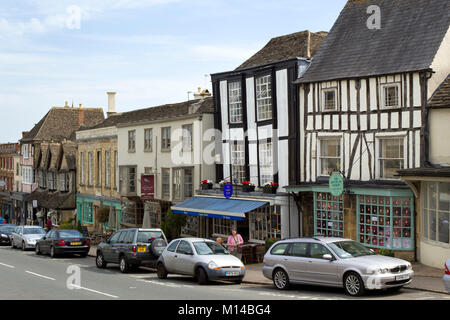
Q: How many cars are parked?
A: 7